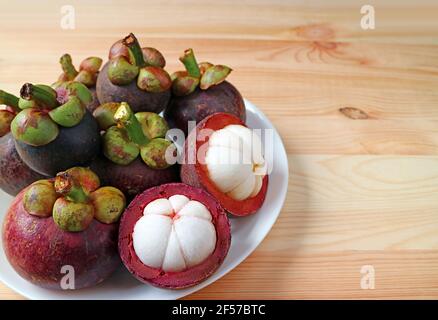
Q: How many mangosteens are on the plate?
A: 9